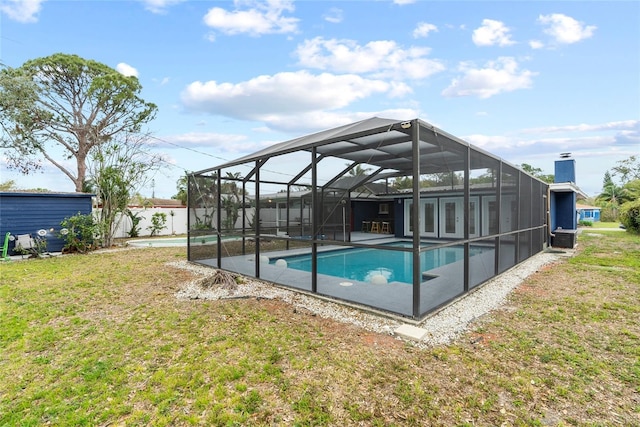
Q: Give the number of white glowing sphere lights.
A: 3